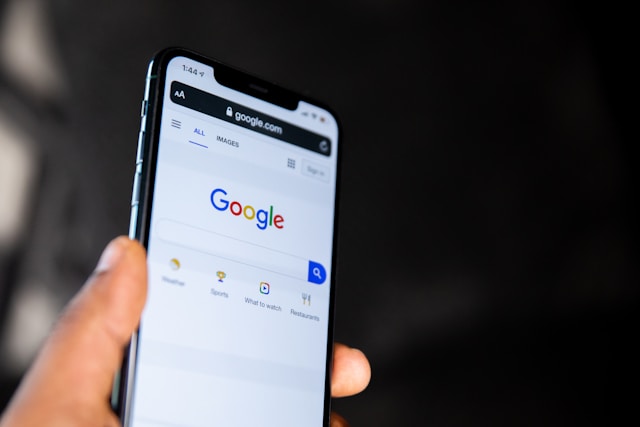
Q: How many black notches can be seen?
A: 1